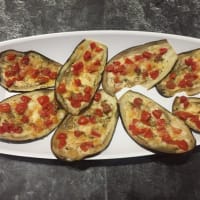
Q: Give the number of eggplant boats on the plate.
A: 8